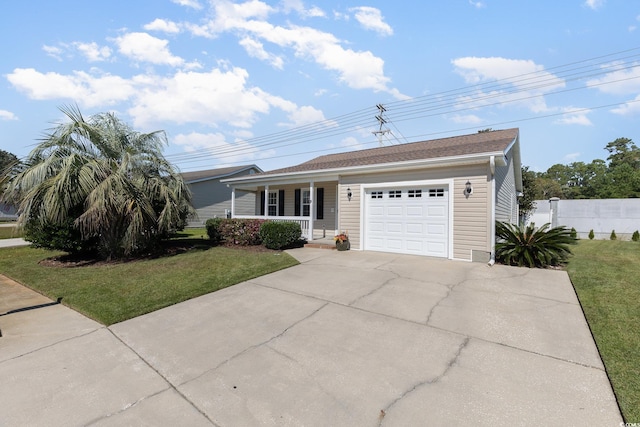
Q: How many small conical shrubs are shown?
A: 4